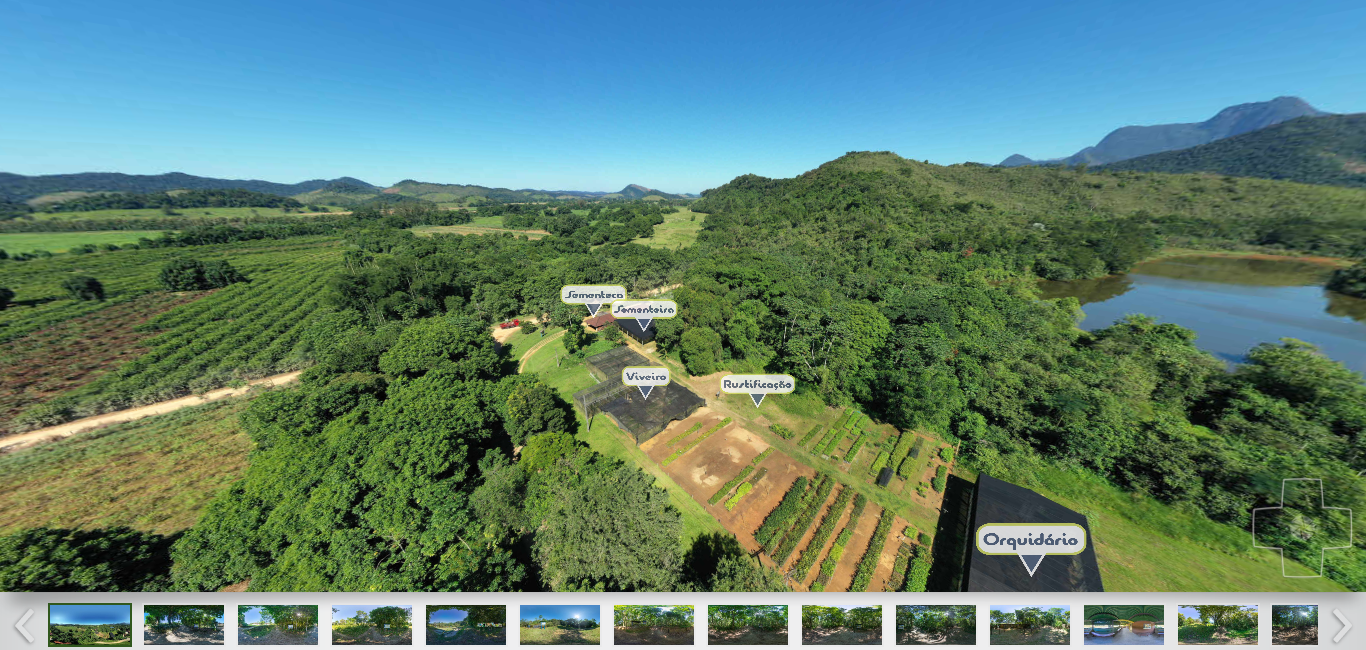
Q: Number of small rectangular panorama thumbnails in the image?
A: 14